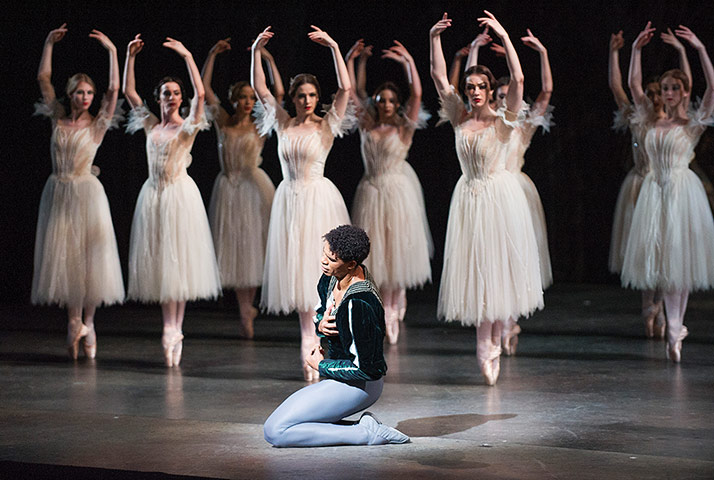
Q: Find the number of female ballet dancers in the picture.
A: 9